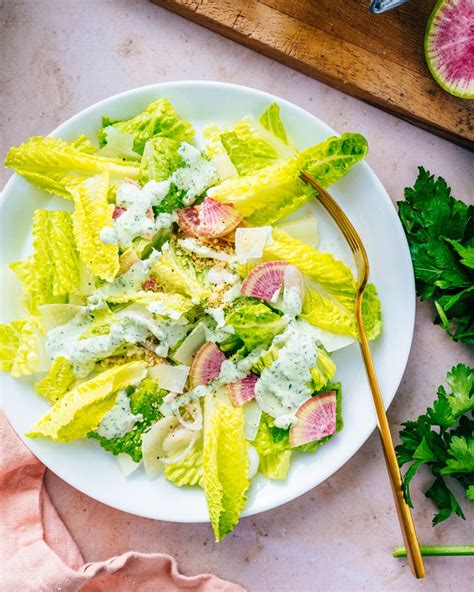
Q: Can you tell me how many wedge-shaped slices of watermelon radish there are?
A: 6